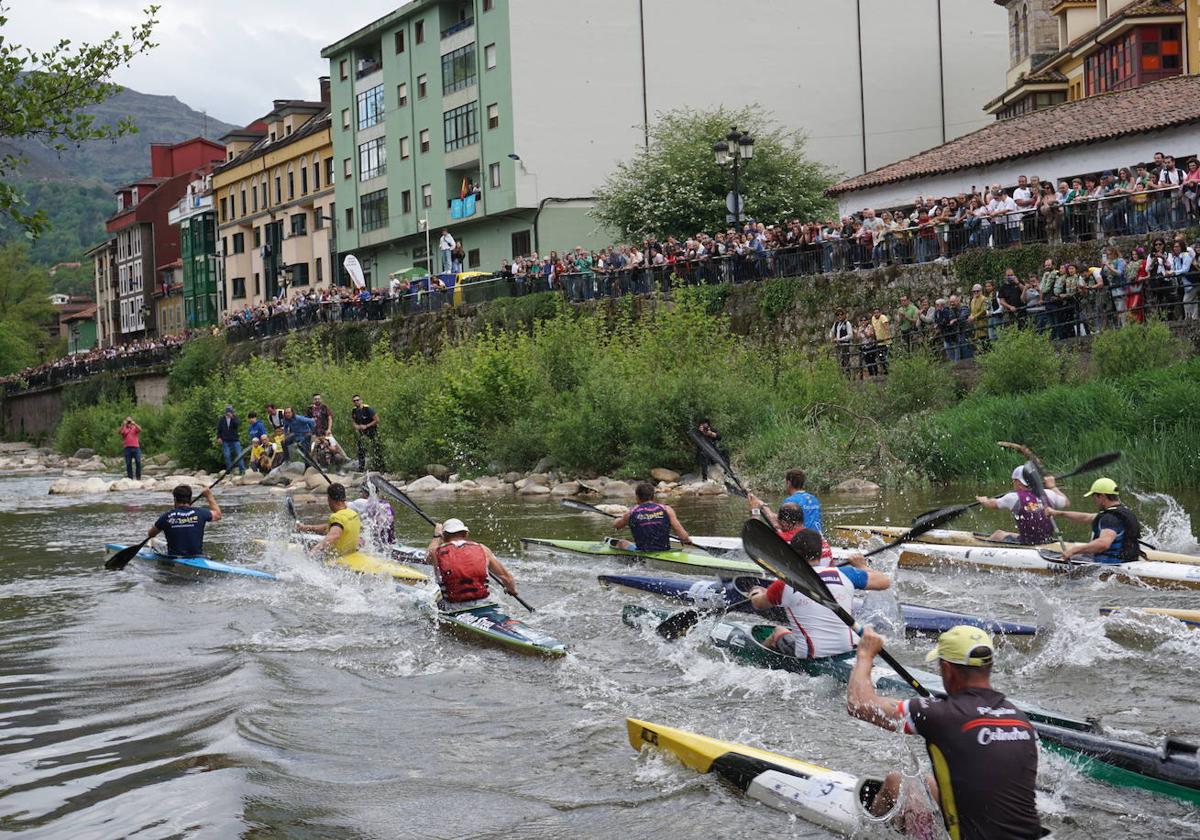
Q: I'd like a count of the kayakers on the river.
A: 11